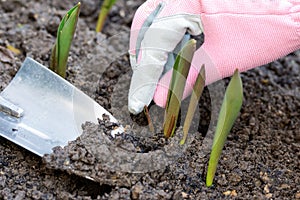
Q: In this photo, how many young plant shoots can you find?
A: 6